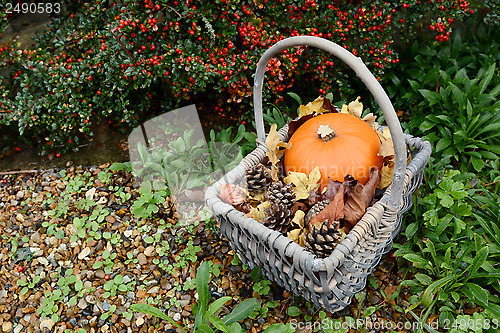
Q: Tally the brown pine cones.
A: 5